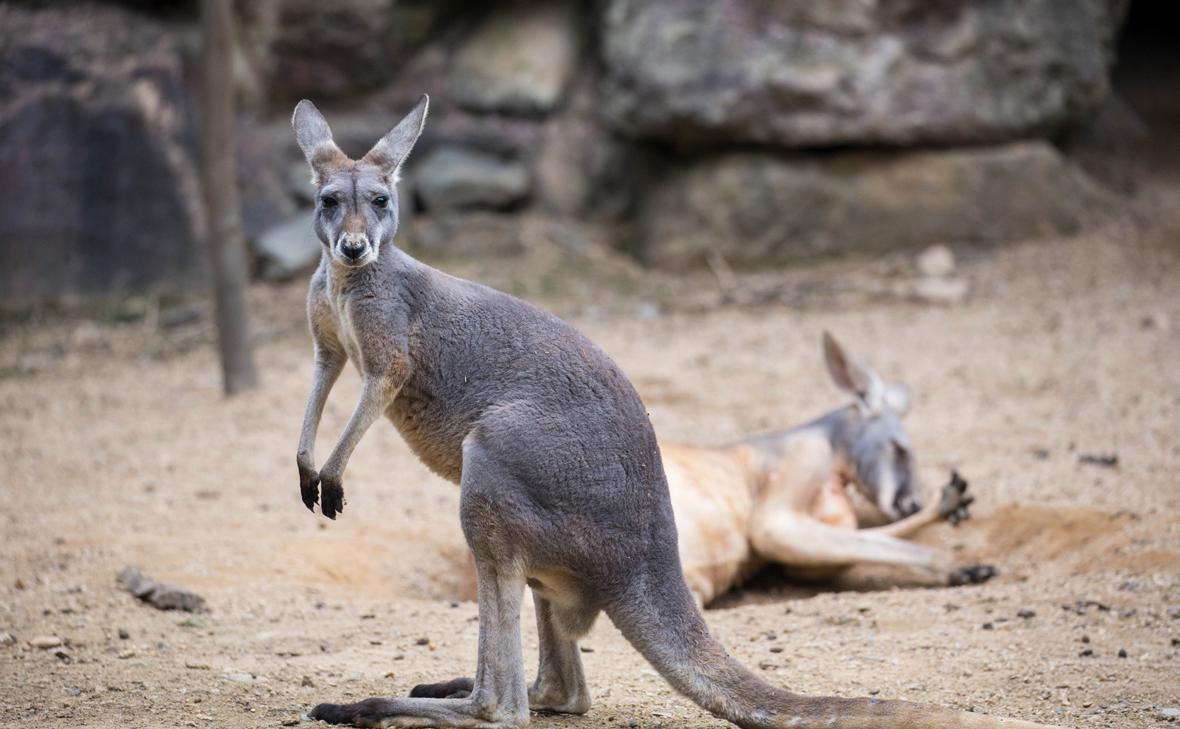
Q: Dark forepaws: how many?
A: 4